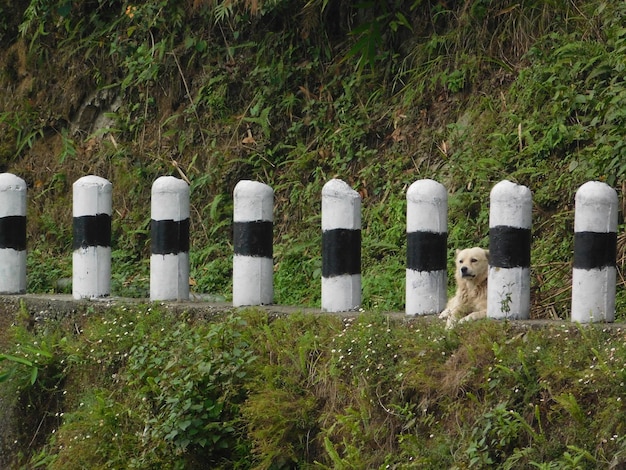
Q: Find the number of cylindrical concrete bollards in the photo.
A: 8